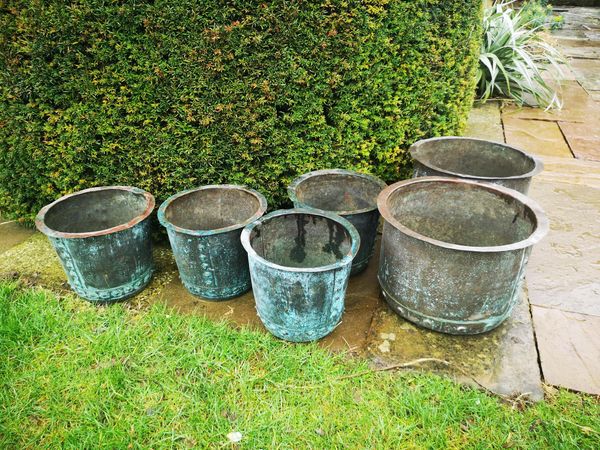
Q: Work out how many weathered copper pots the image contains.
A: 6